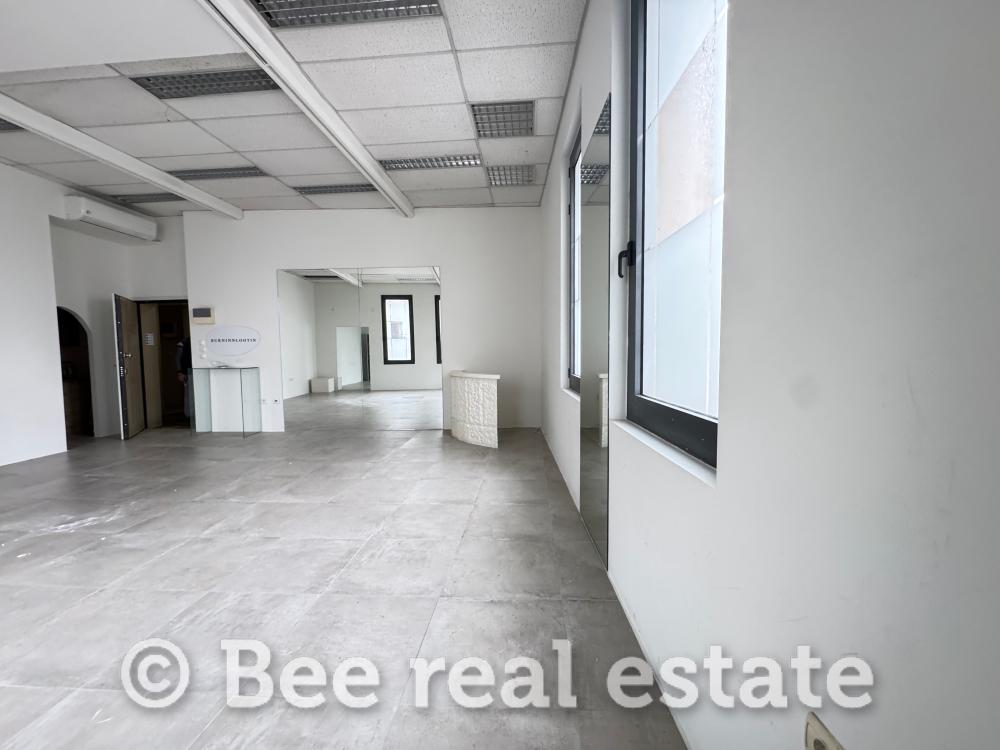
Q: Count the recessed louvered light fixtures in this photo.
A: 9